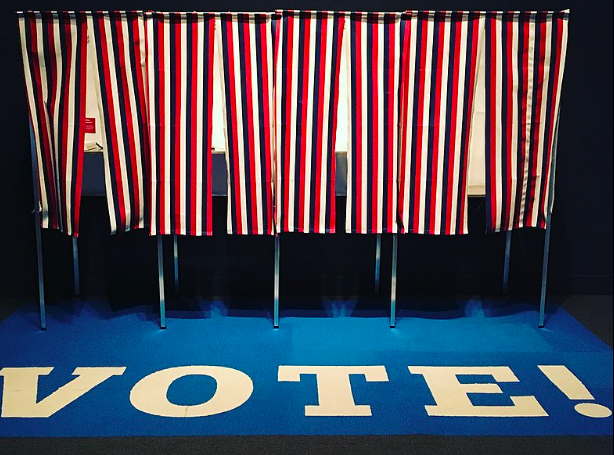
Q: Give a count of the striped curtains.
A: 8